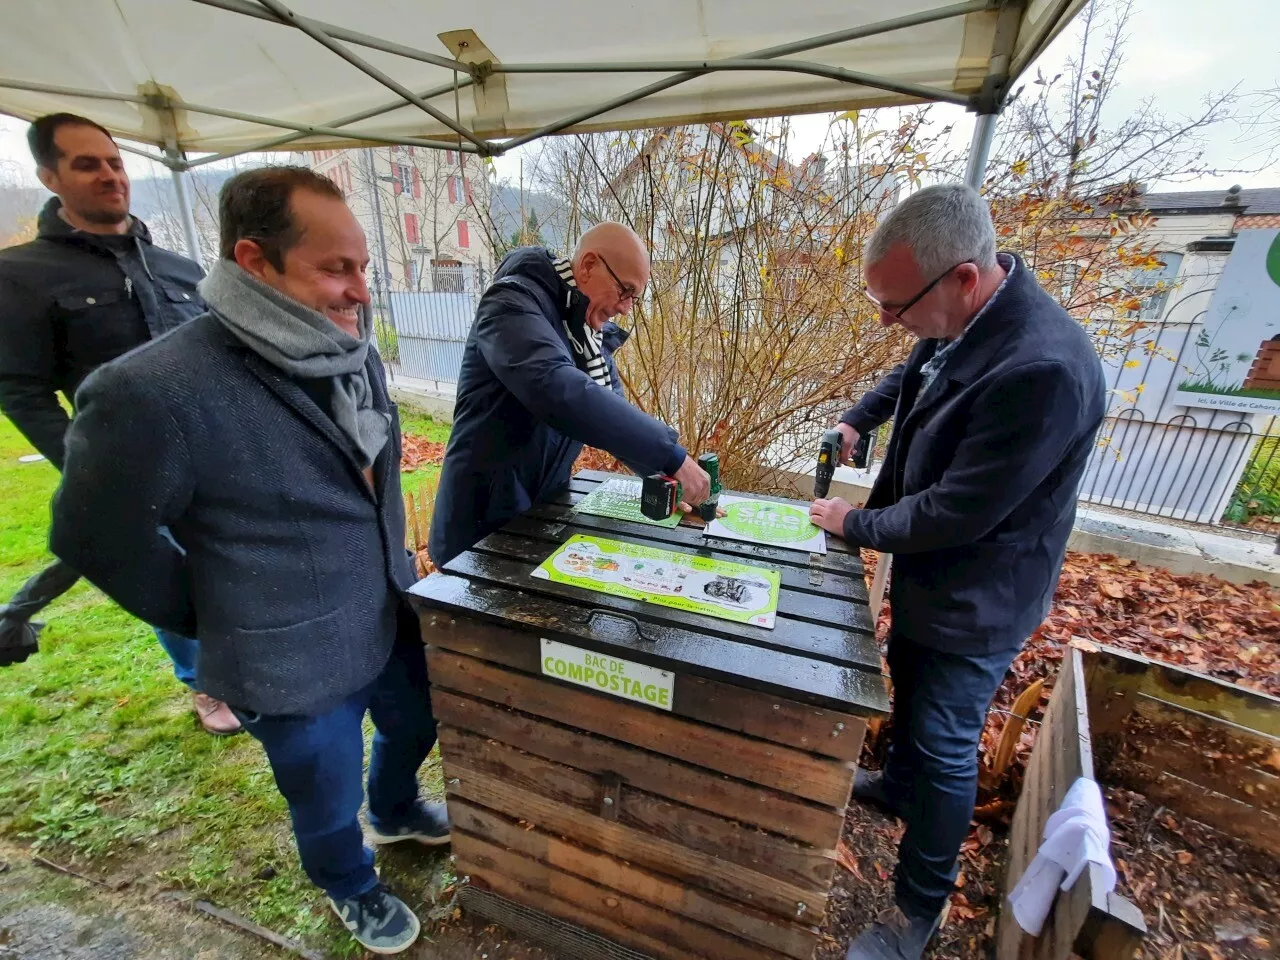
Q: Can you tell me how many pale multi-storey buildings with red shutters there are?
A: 1